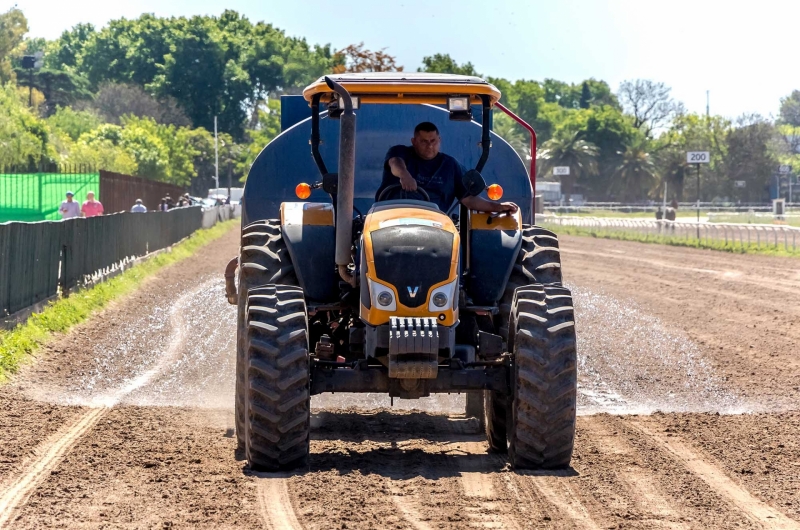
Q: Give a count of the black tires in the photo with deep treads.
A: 4